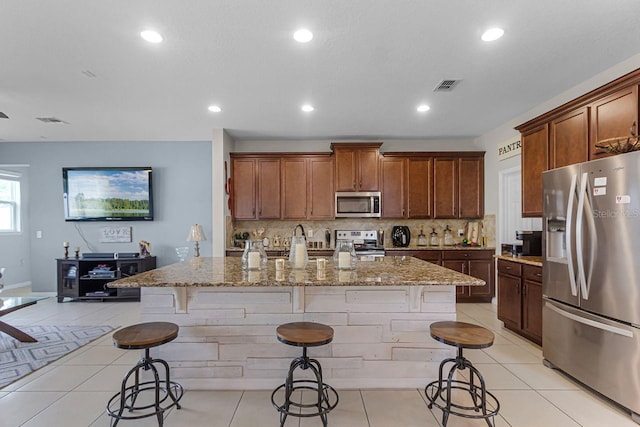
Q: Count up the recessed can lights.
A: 6